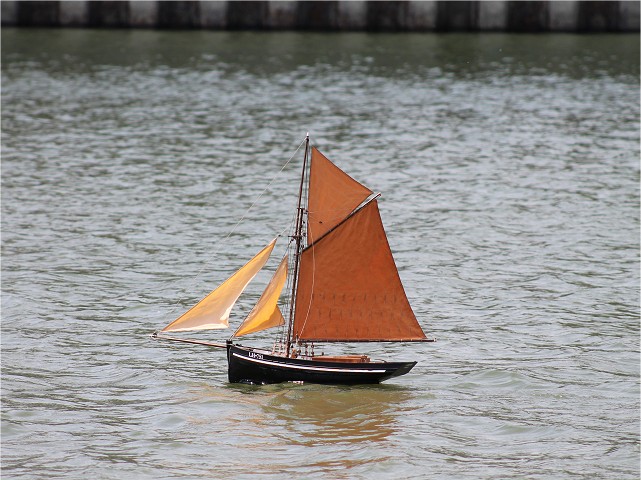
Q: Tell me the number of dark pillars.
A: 9